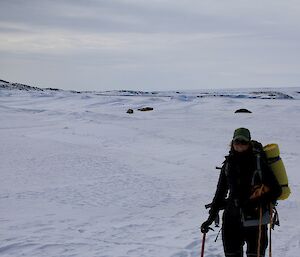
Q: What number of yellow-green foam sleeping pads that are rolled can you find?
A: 1